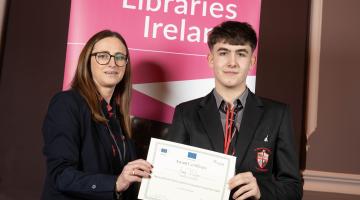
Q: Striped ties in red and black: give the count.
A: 1